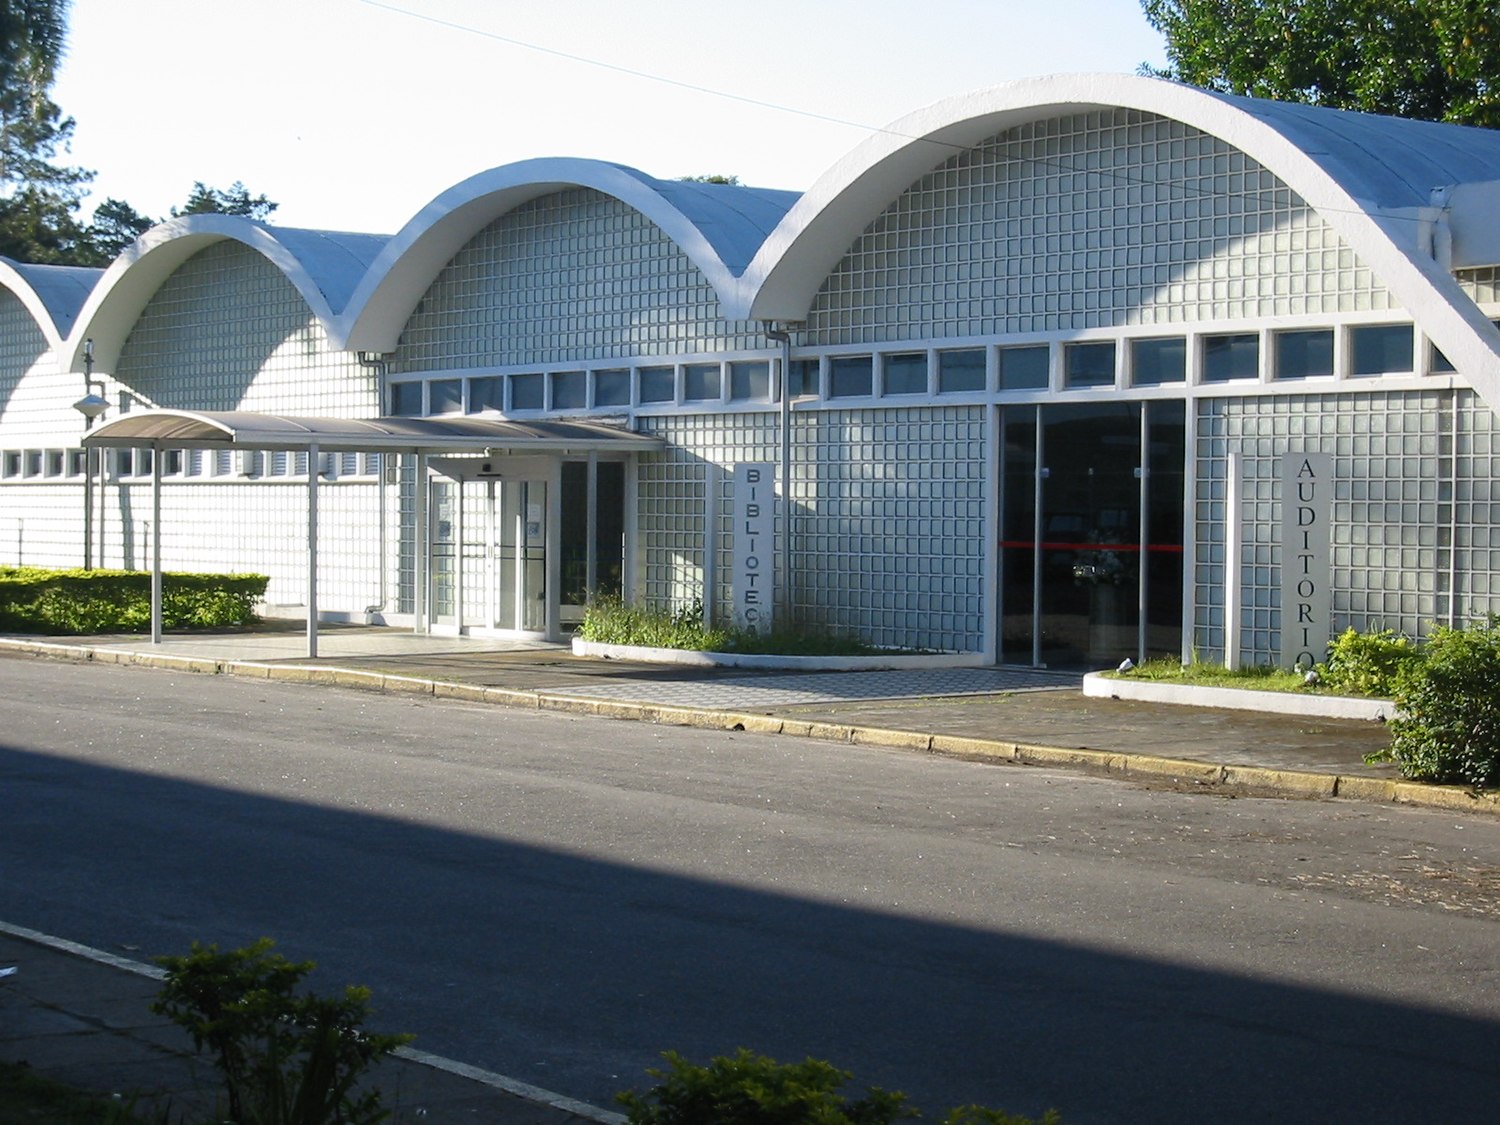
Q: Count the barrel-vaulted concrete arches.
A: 4